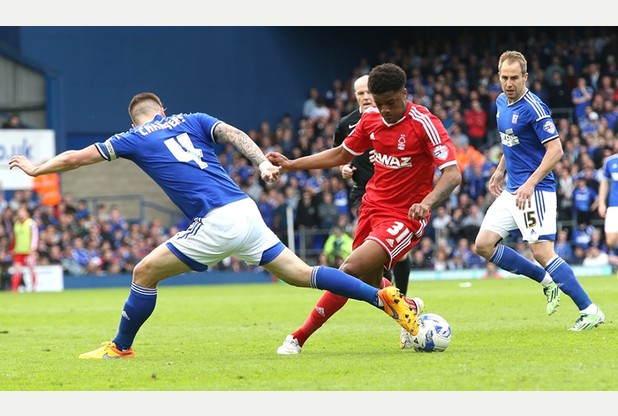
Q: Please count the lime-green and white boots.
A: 2